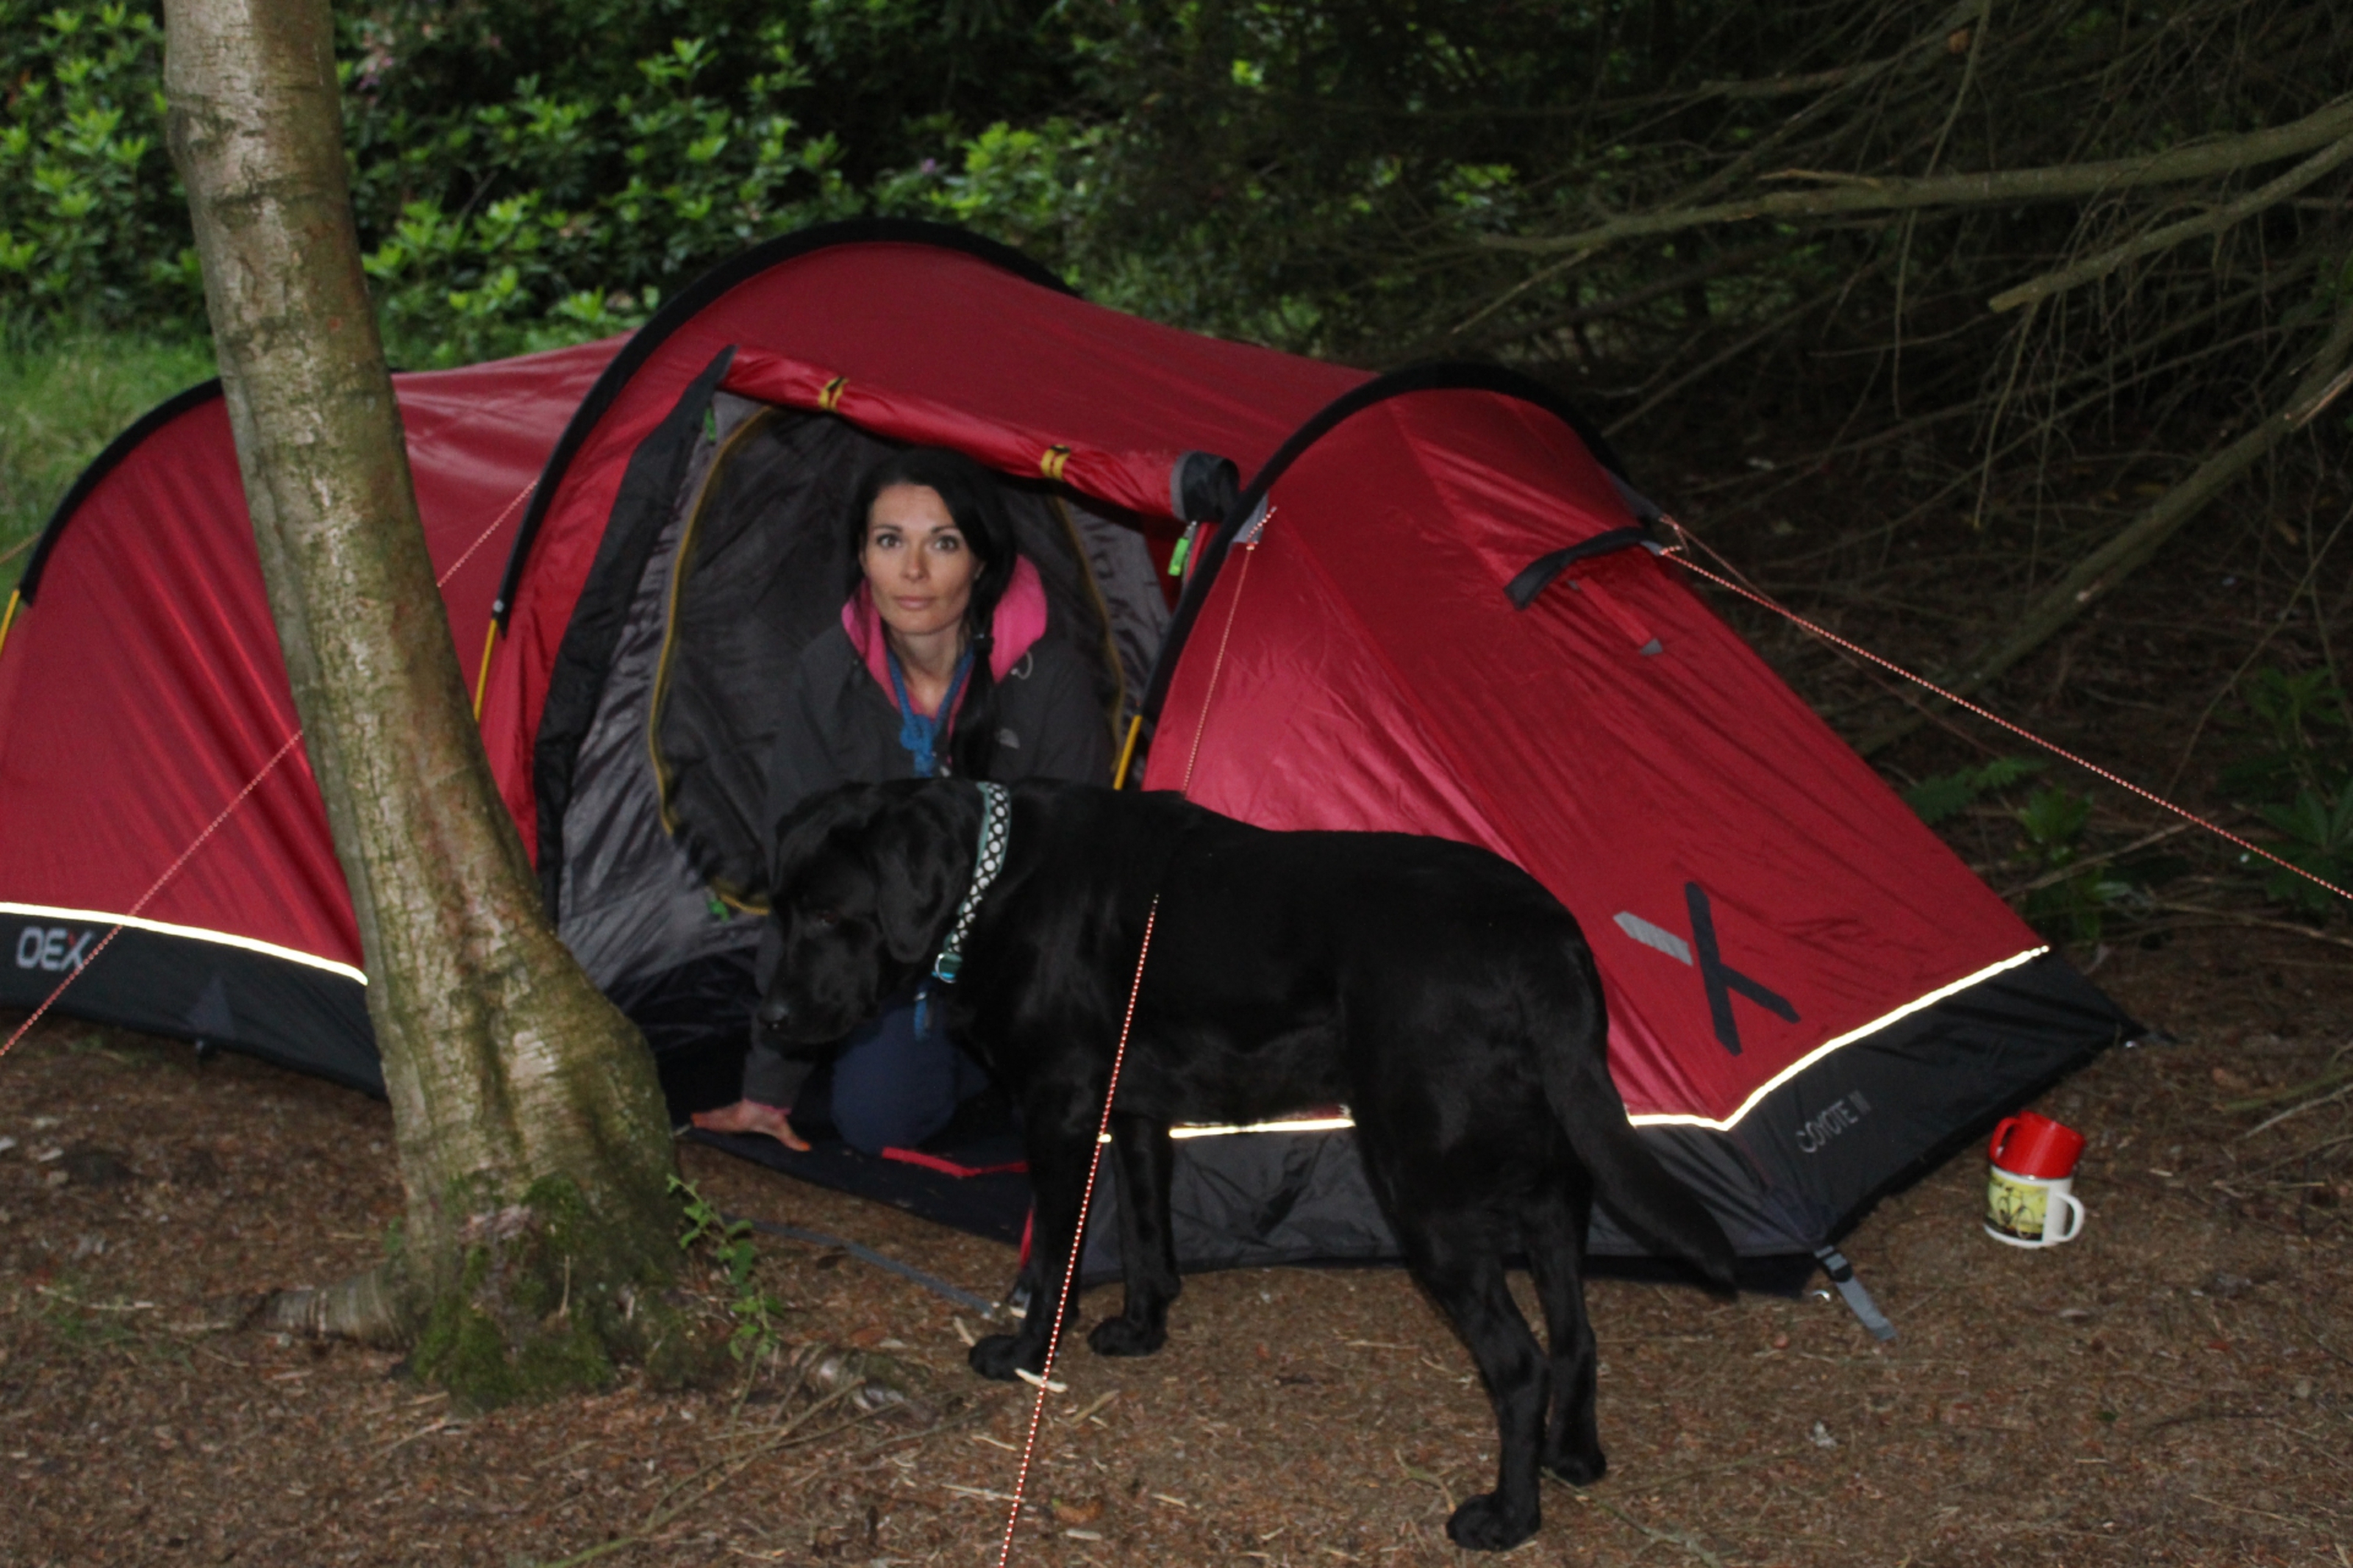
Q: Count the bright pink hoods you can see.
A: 1